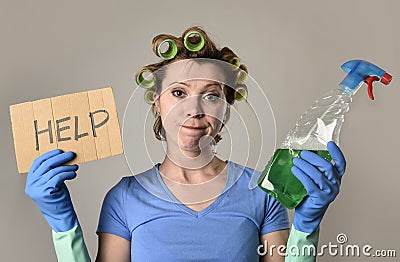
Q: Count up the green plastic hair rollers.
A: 7